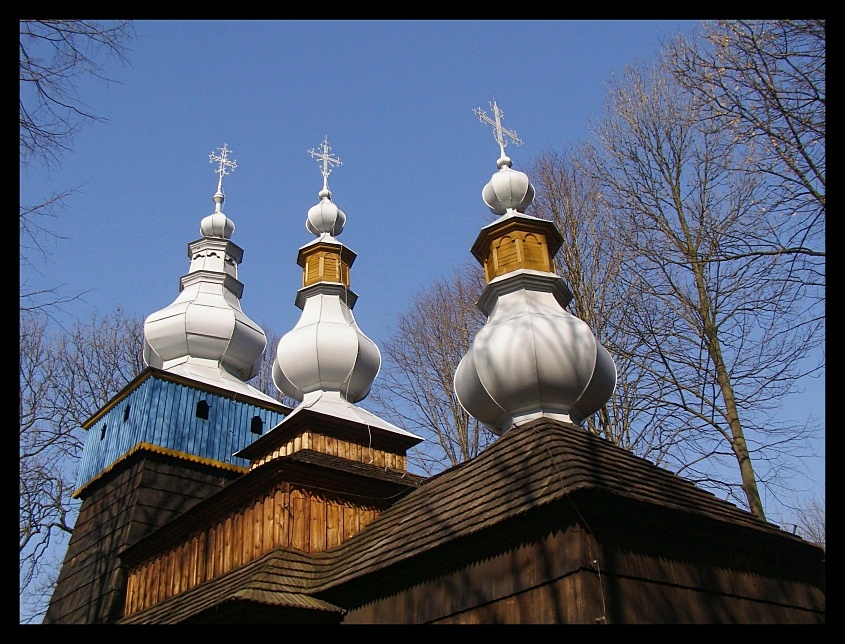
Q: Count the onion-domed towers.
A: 3